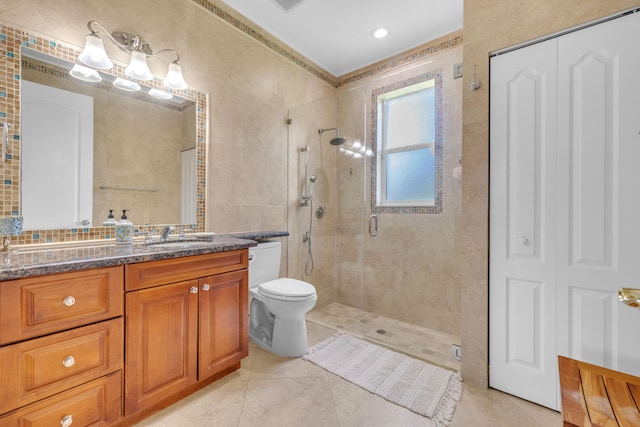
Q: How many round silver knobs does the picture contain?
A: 5